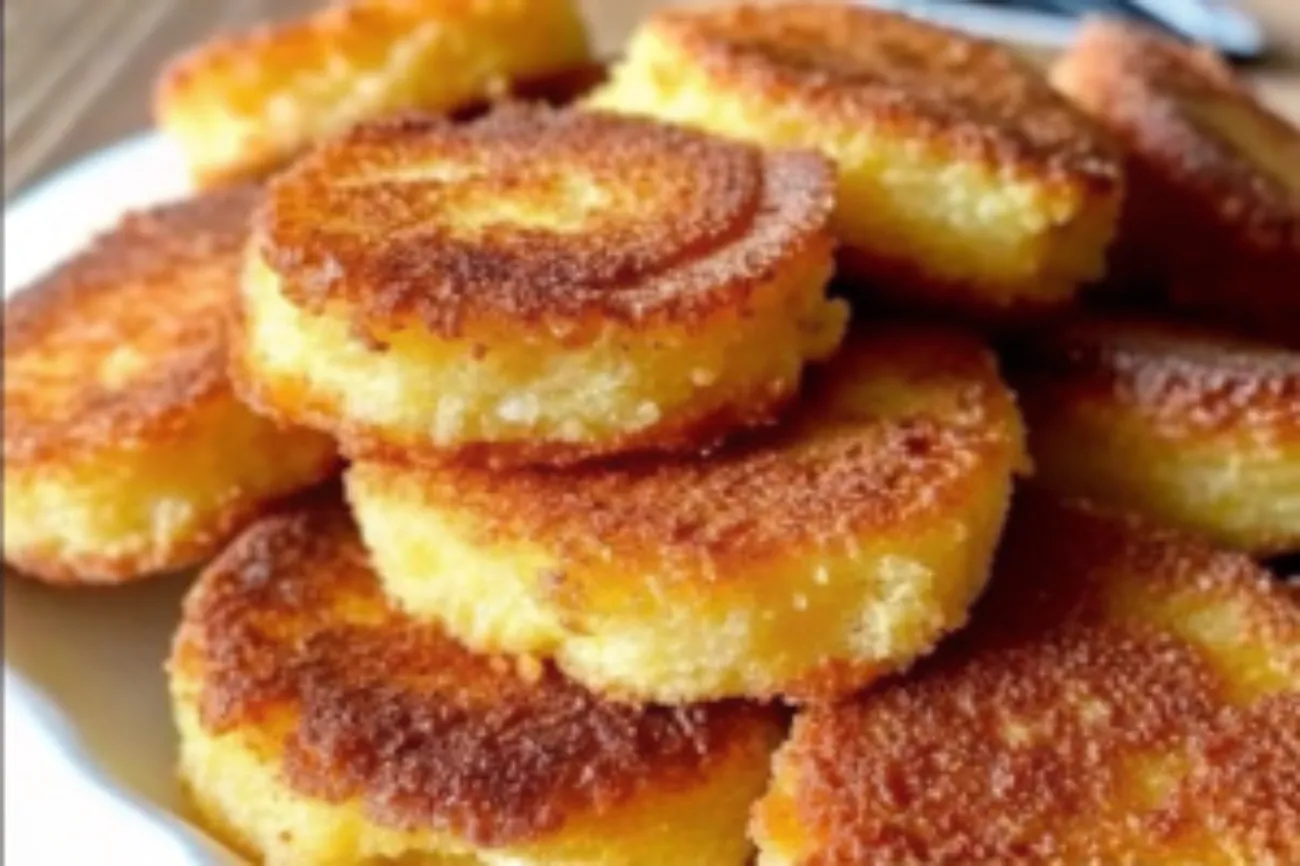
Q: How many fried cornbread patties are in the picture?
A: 9